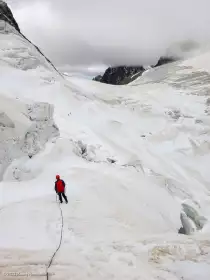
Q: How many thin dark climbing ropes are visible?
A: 1